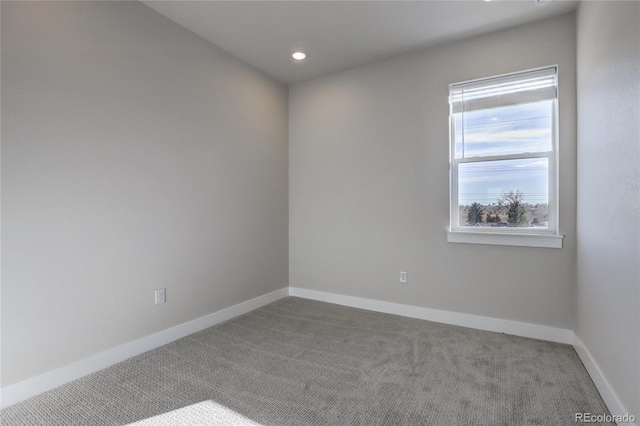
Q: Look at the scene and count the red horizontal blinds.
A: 0